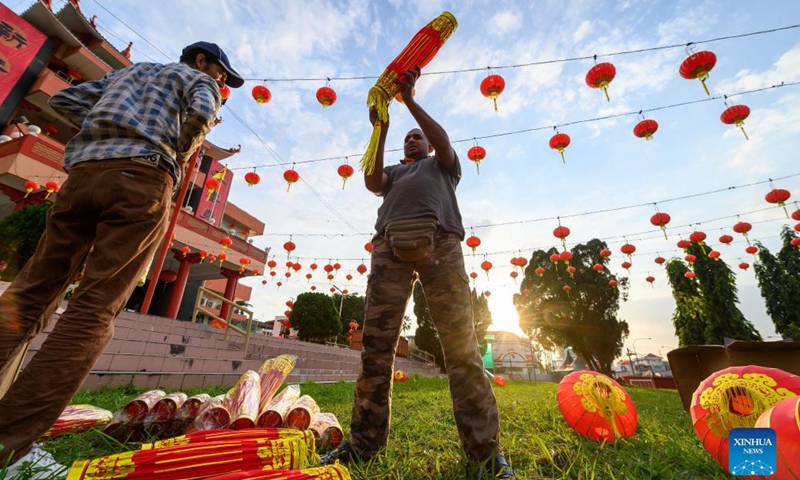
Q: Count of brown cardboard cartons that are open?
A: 1